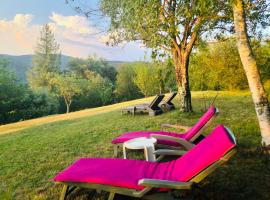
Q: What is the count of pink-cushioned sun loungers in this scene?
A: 2